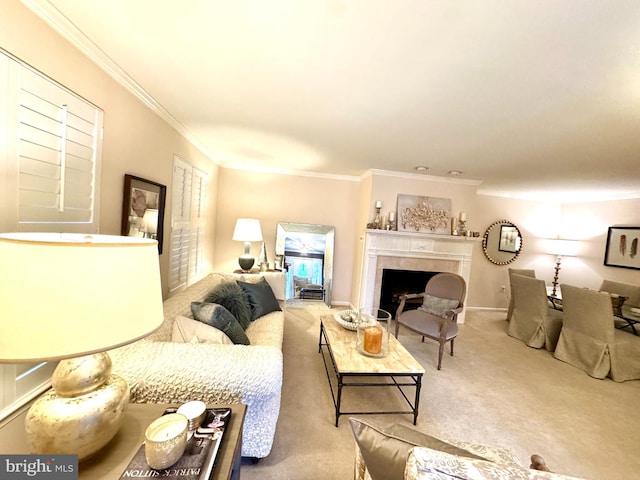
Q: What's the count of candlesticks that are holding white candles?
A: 3